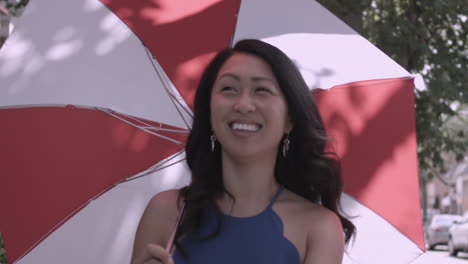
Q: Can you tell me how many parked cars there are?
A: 2